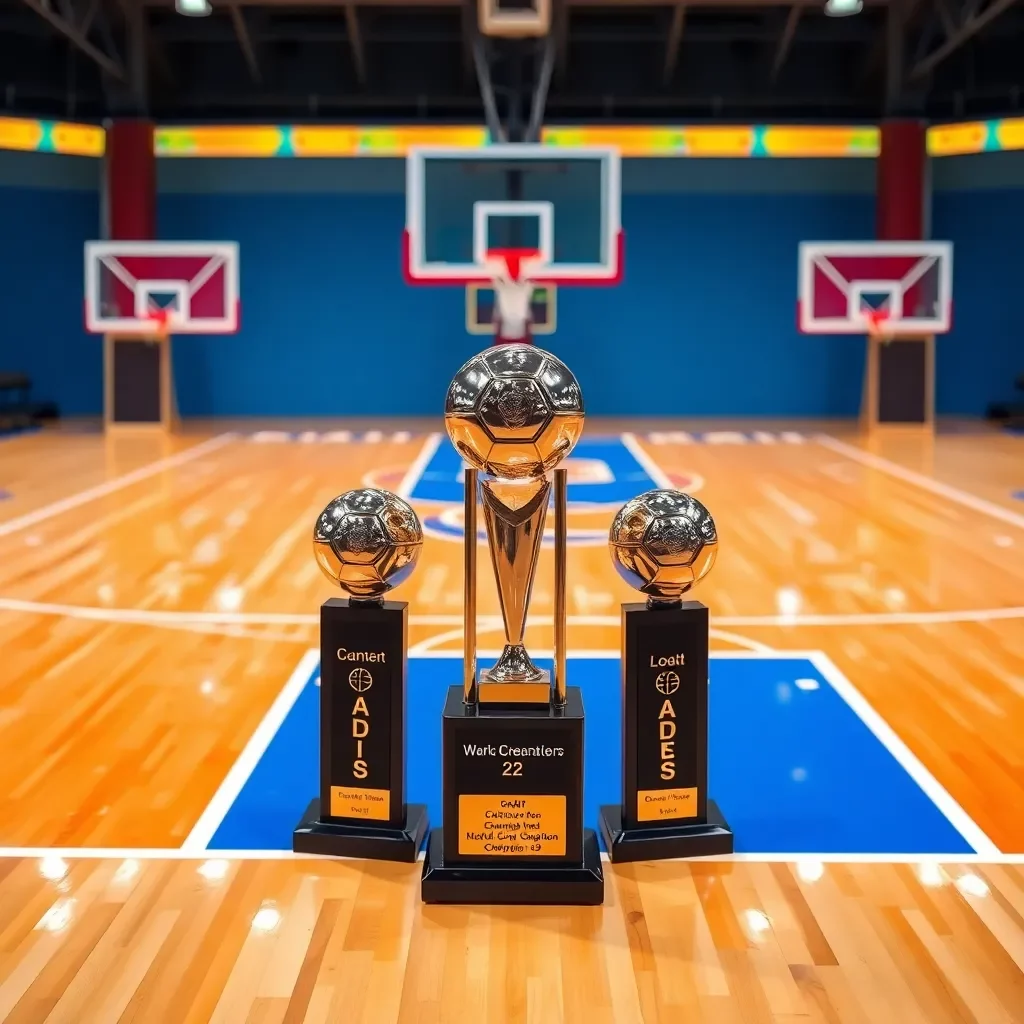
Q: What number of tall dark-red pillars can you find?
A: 2